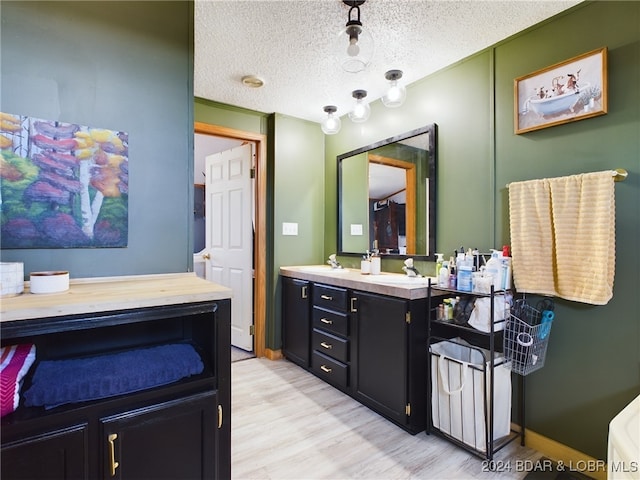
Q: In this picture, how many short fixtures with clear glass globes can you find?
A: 3